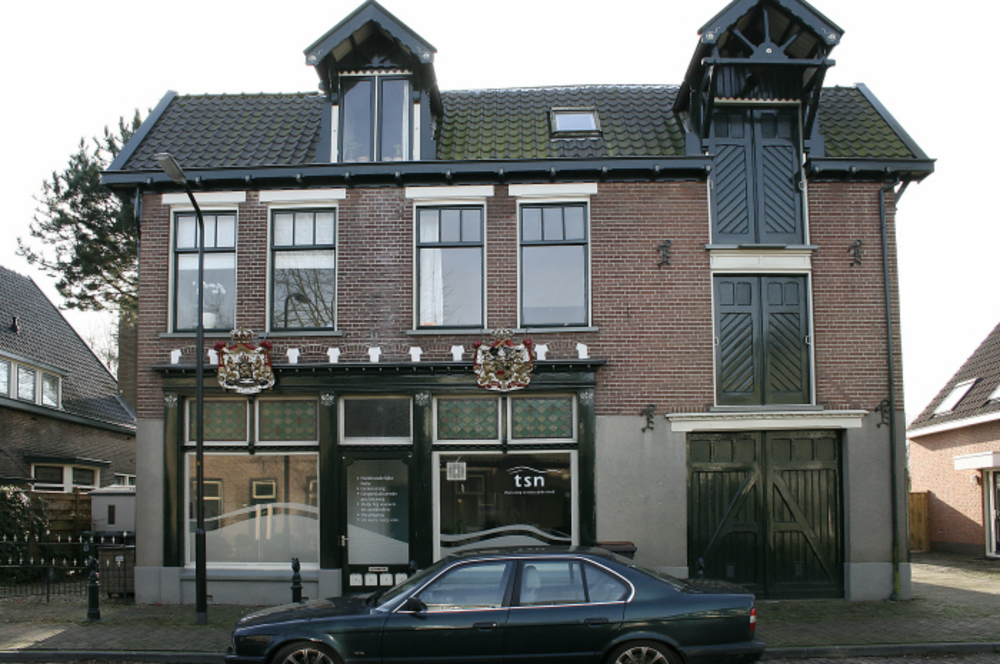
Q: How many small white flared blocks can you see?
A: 9